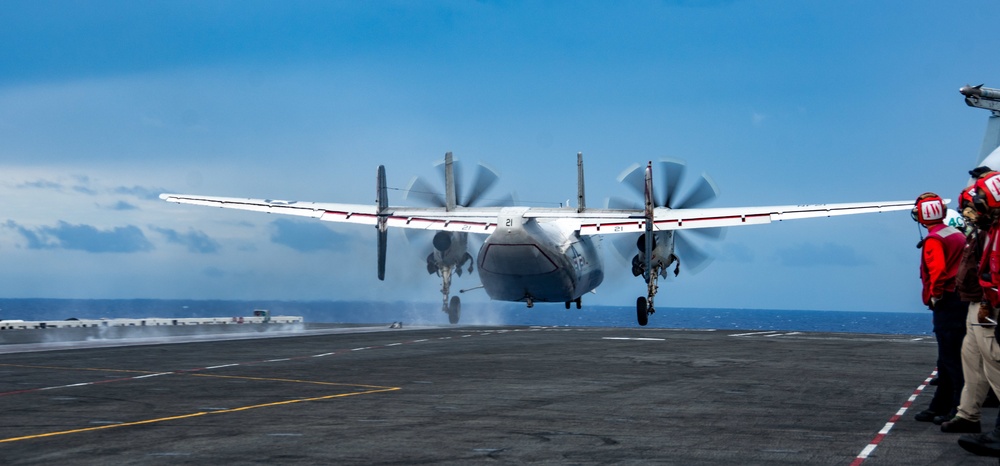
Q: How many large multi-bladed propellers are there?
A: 2